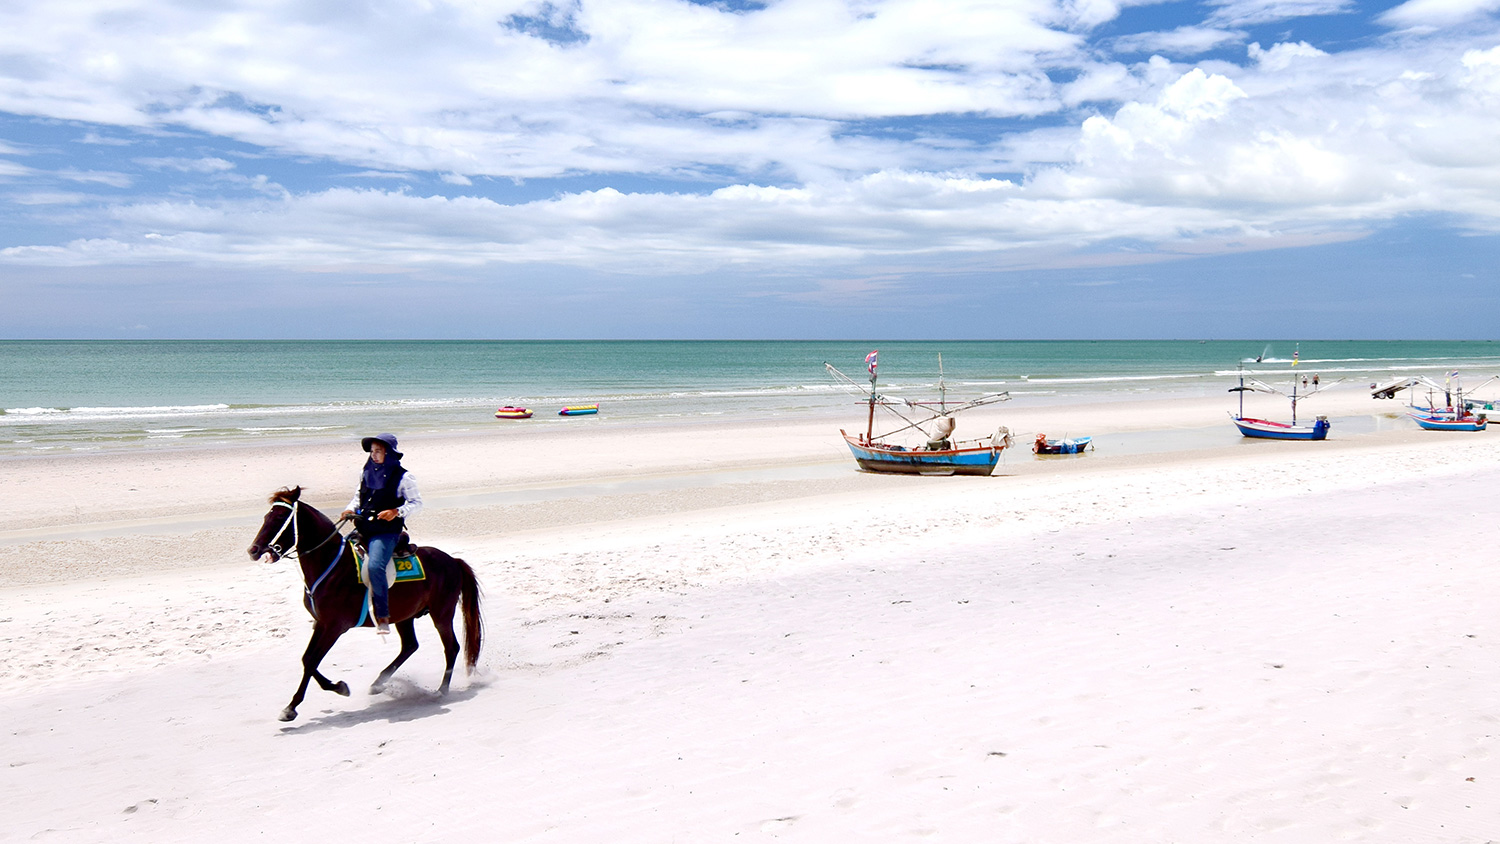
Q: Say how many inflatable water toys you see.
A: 2